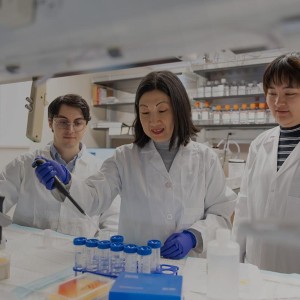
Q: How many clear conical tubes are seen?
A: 8